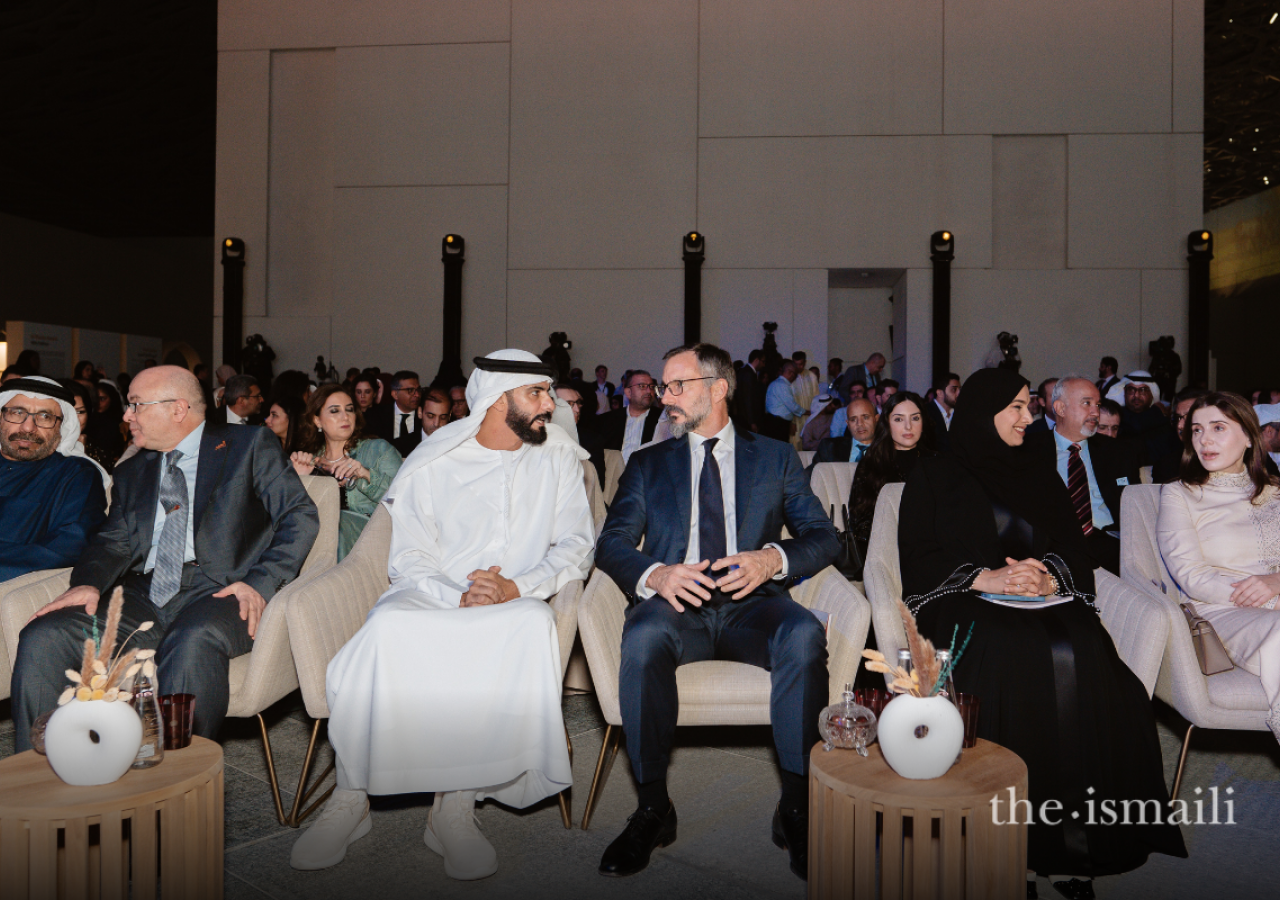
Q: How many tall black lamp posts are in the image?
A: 5